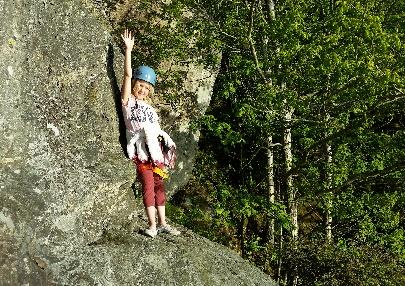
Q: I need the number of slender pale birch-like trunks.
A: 3